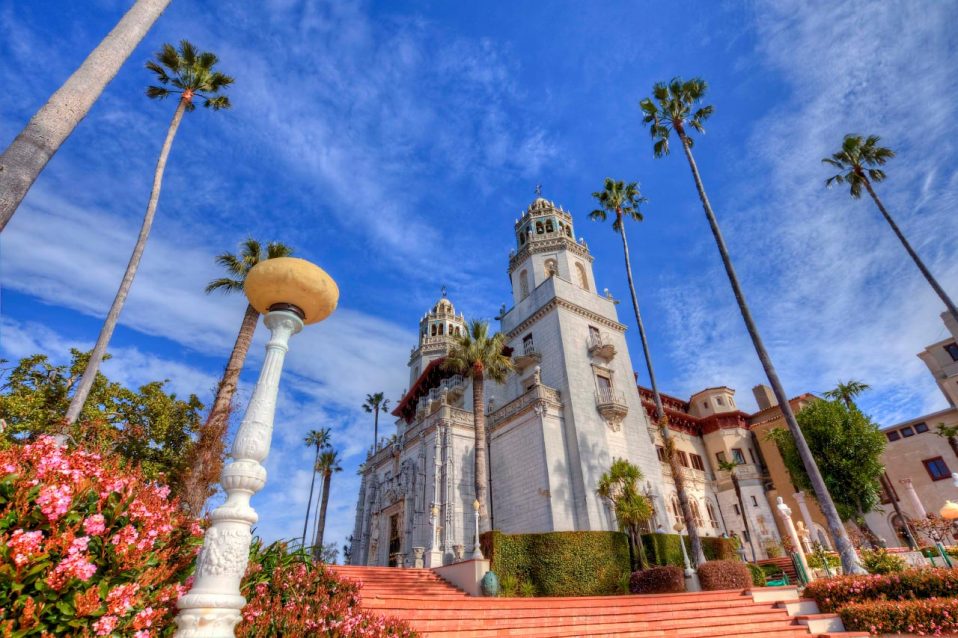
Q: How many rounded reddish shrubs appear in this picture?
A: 2